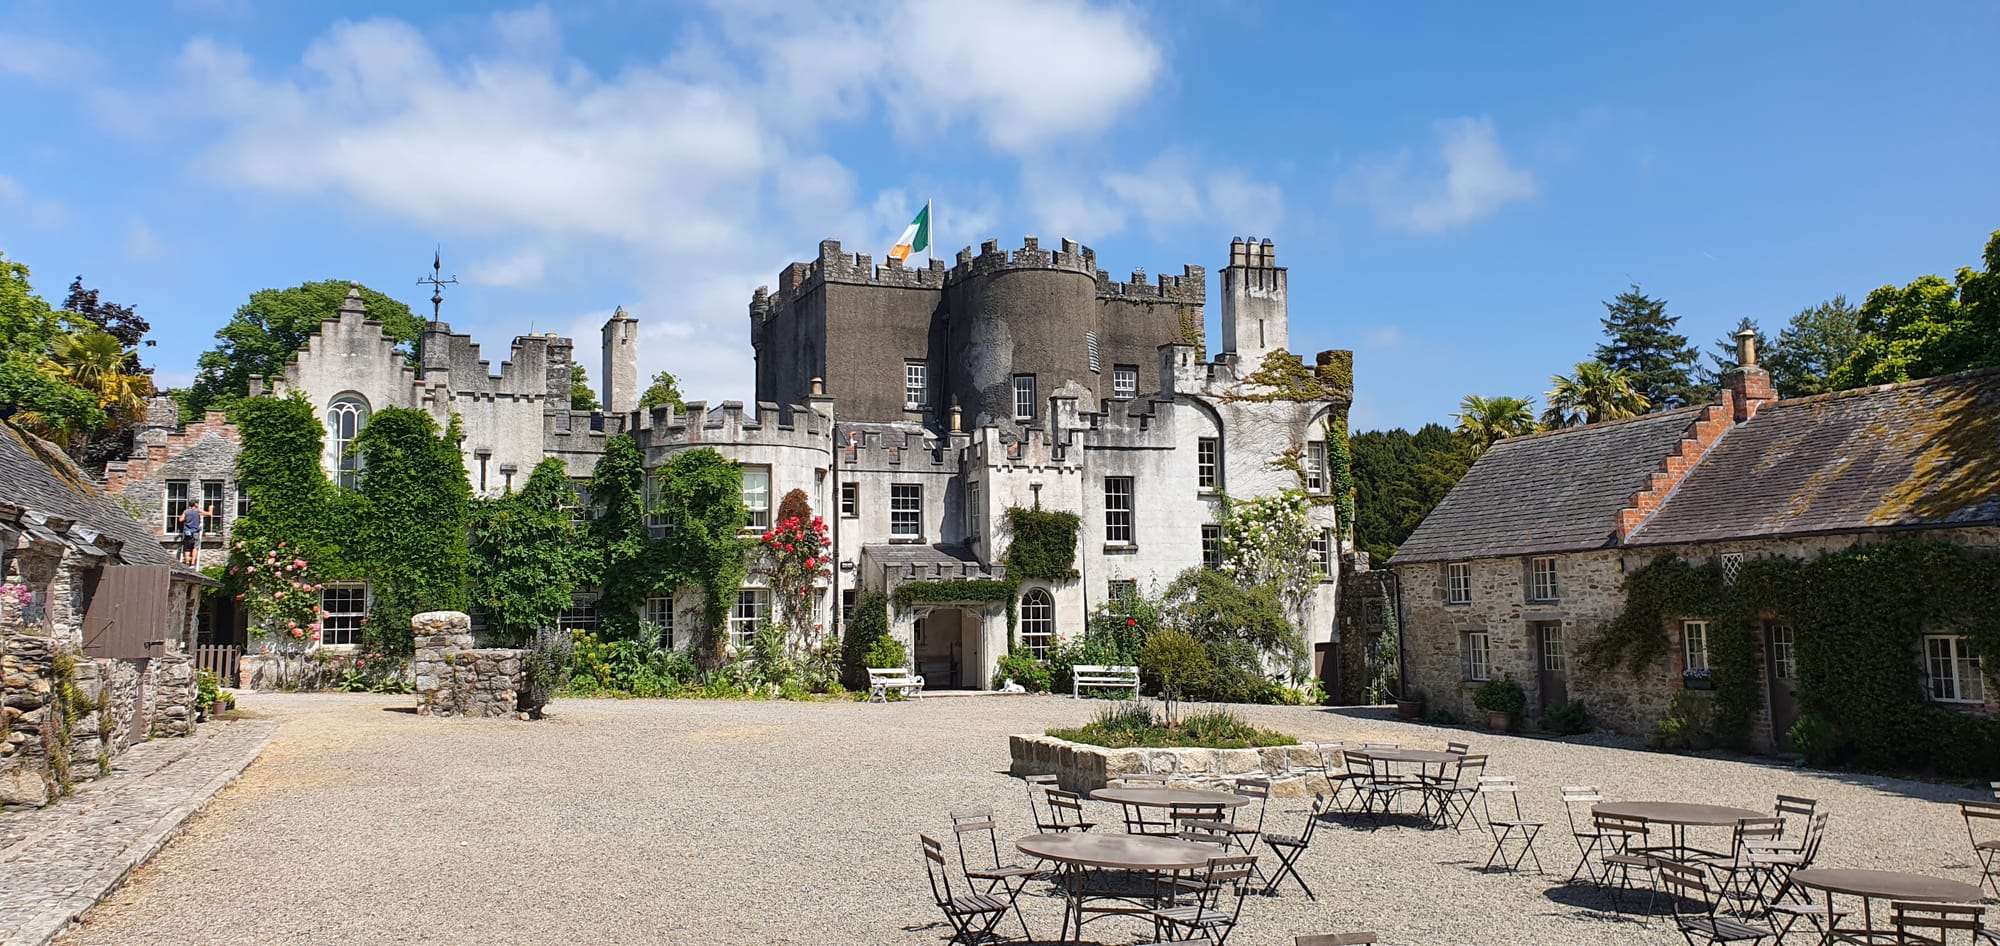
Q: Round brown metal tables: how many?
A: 5